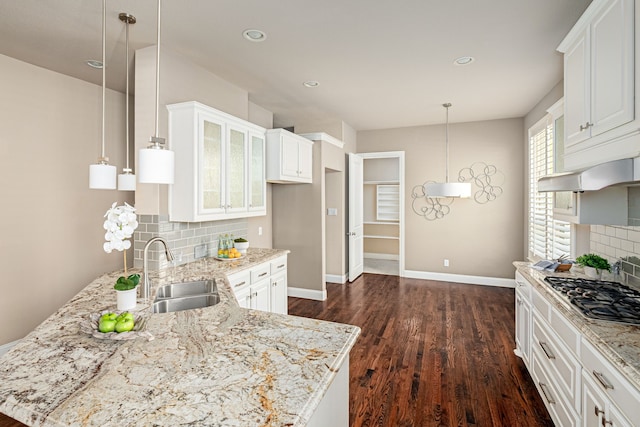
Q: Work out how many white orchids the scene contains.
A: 1